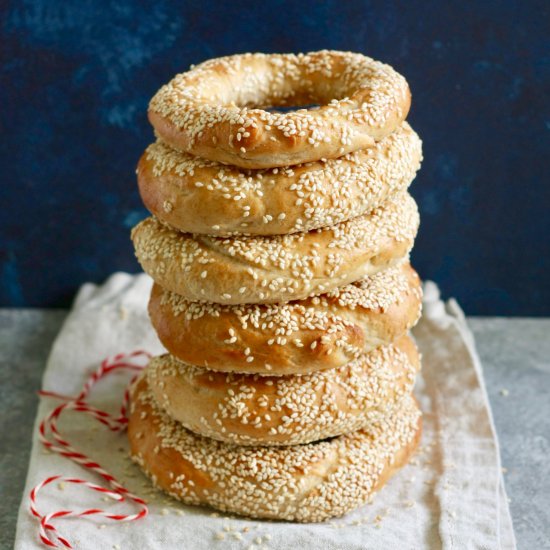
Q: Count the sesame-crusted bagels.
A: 6